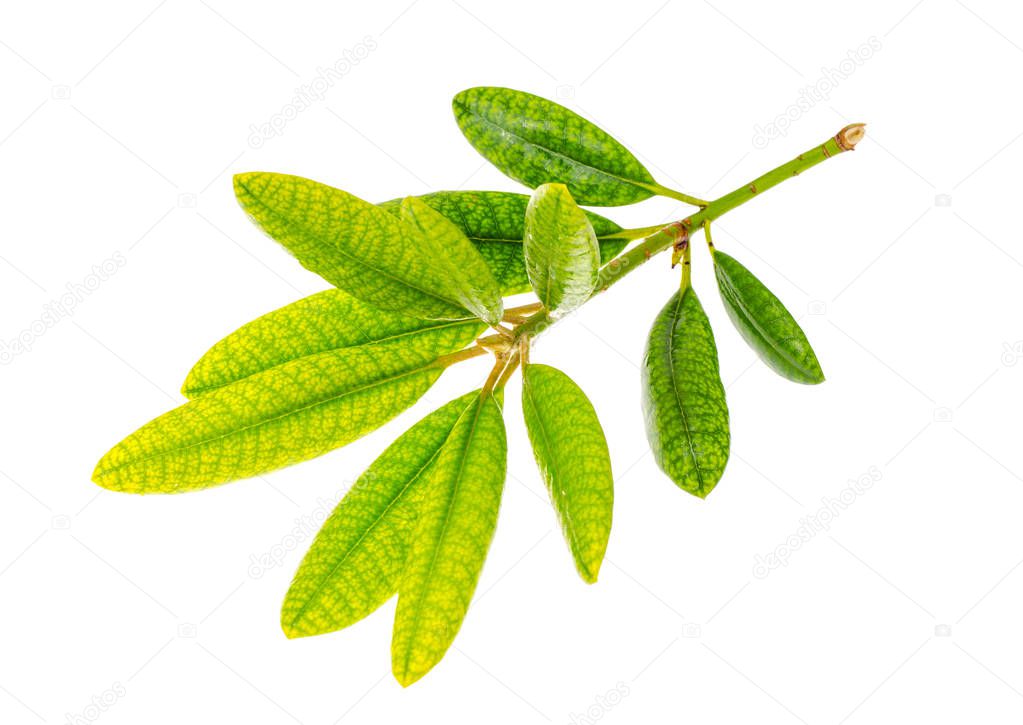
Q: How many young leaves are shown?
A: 8